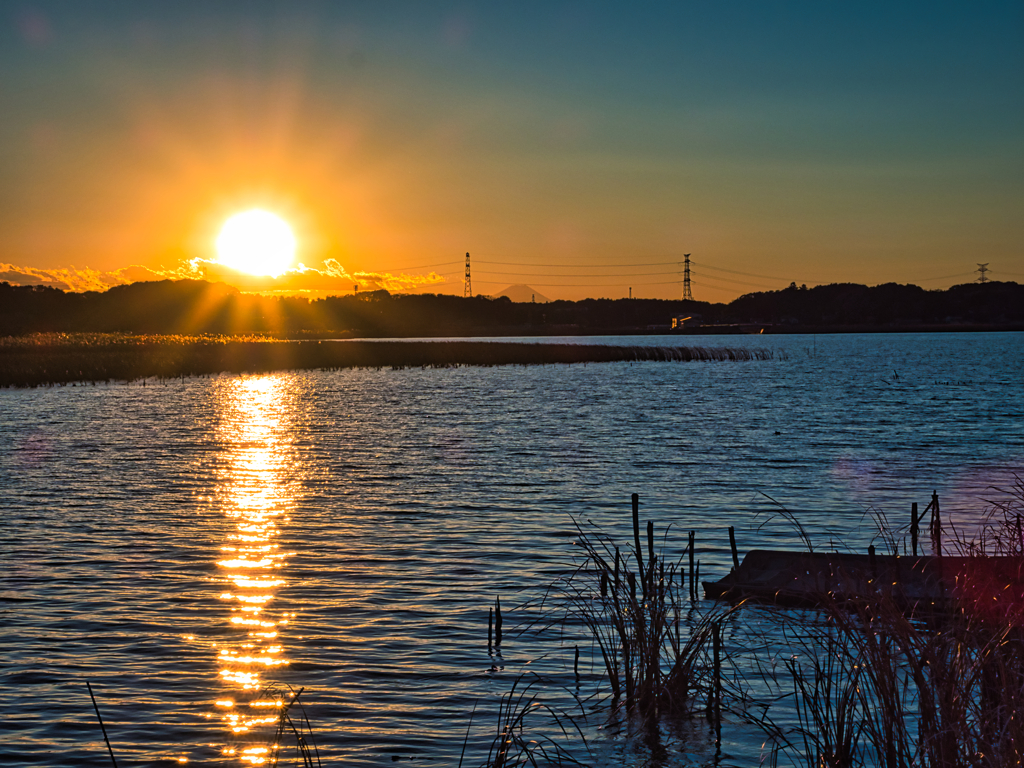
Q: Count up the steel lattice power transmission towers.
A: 3